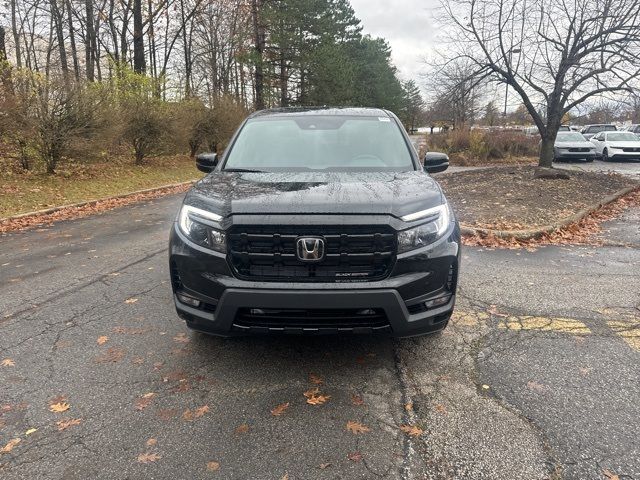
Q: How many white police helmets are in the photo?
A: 0